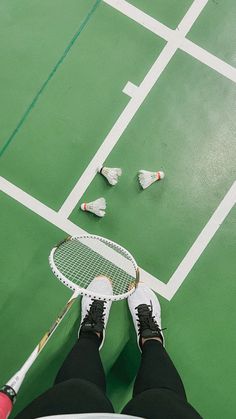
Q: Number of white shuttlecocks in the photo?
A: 3